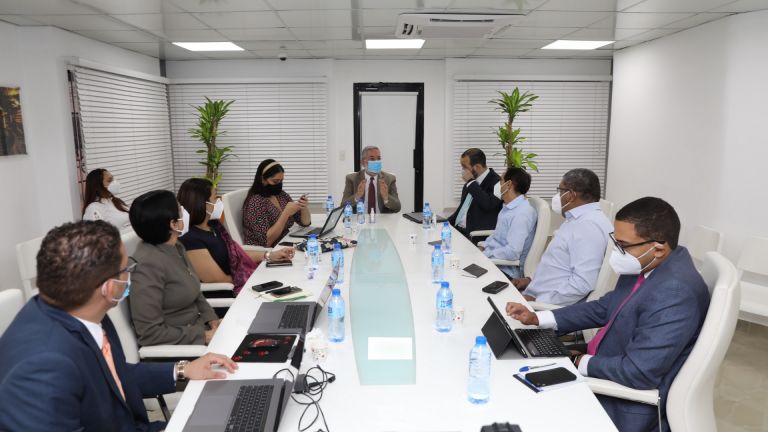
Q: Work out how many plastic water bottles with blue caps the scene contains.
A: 11